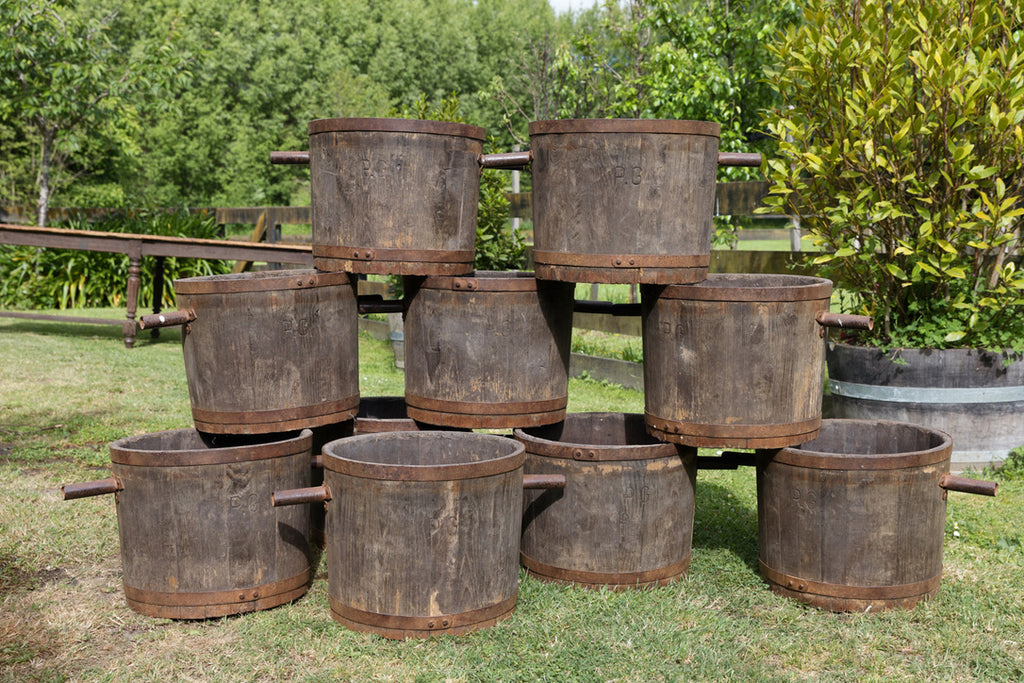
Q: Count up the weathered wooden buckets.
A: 10